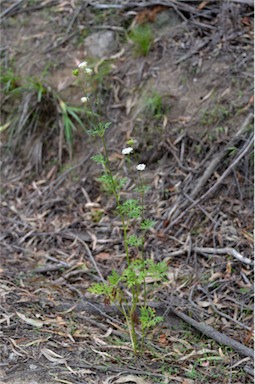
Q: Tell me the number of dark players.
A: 0